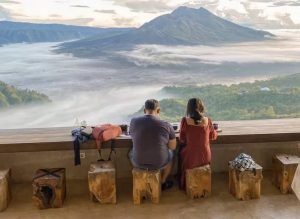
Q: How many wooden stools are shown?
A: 7